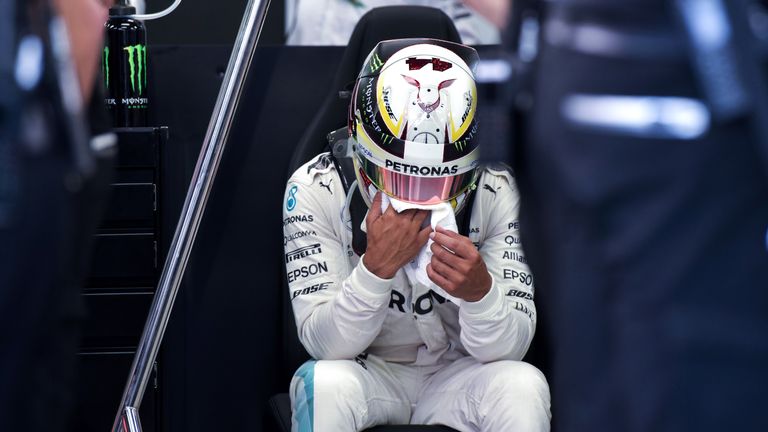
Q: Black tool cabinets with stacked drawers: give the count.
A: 1